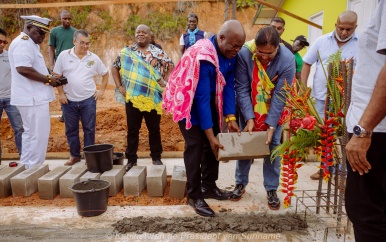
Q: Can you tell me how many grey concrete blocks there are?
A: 10